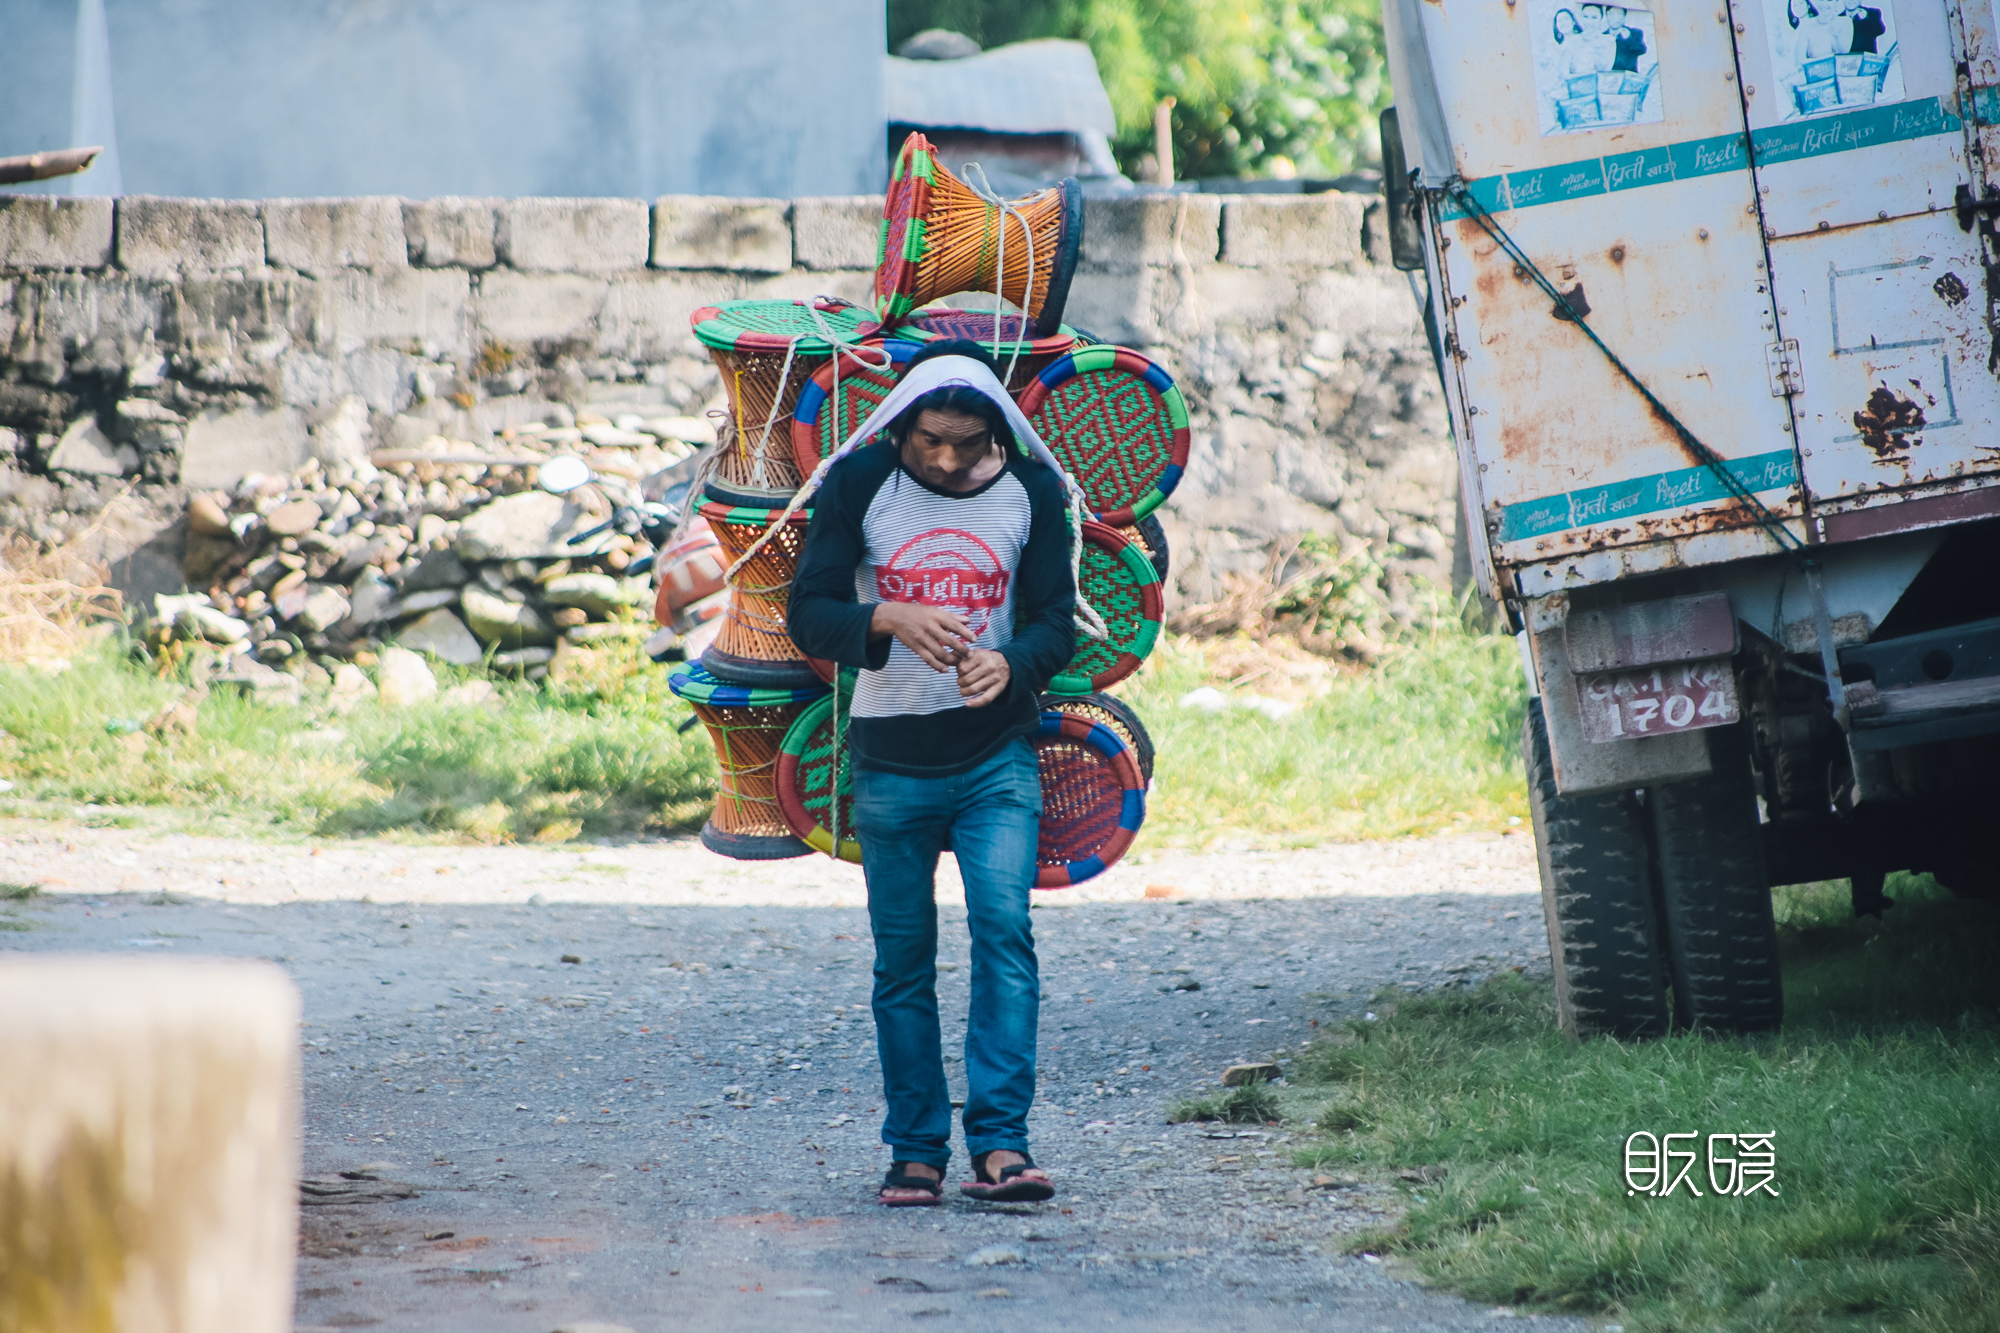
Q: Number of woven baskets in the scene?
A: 11